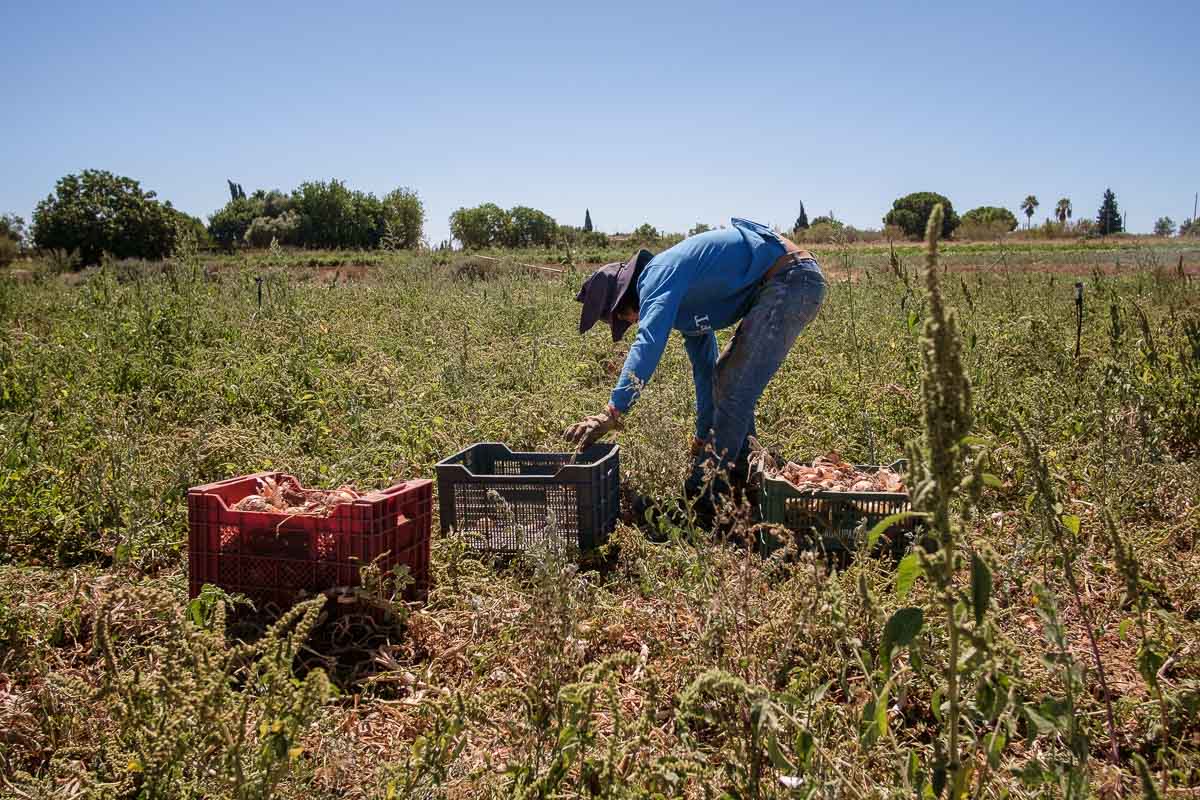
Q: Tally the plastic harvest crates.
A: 3